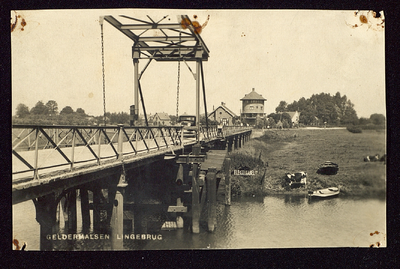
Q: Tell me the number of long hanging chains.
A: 2